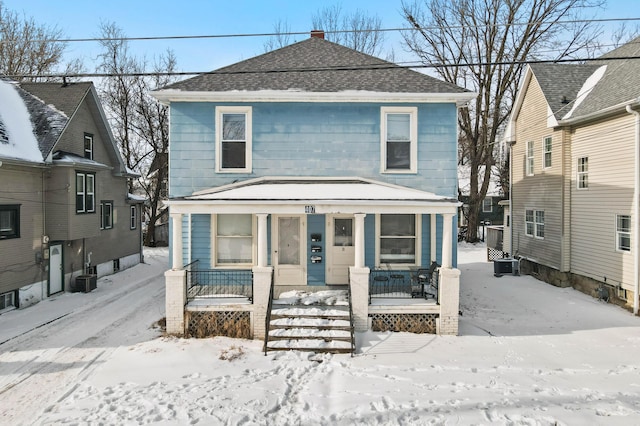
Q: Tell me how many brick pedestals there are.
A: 4